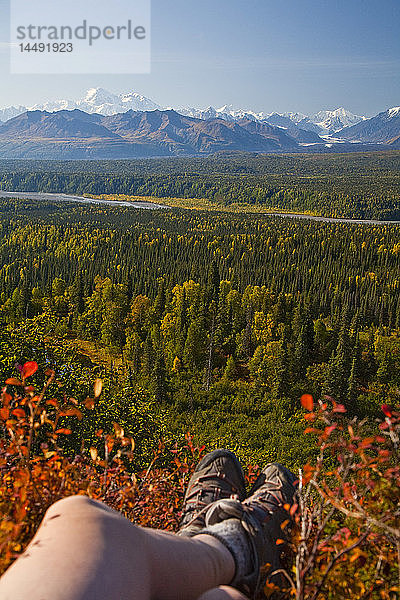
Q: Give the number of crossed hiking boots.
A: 2